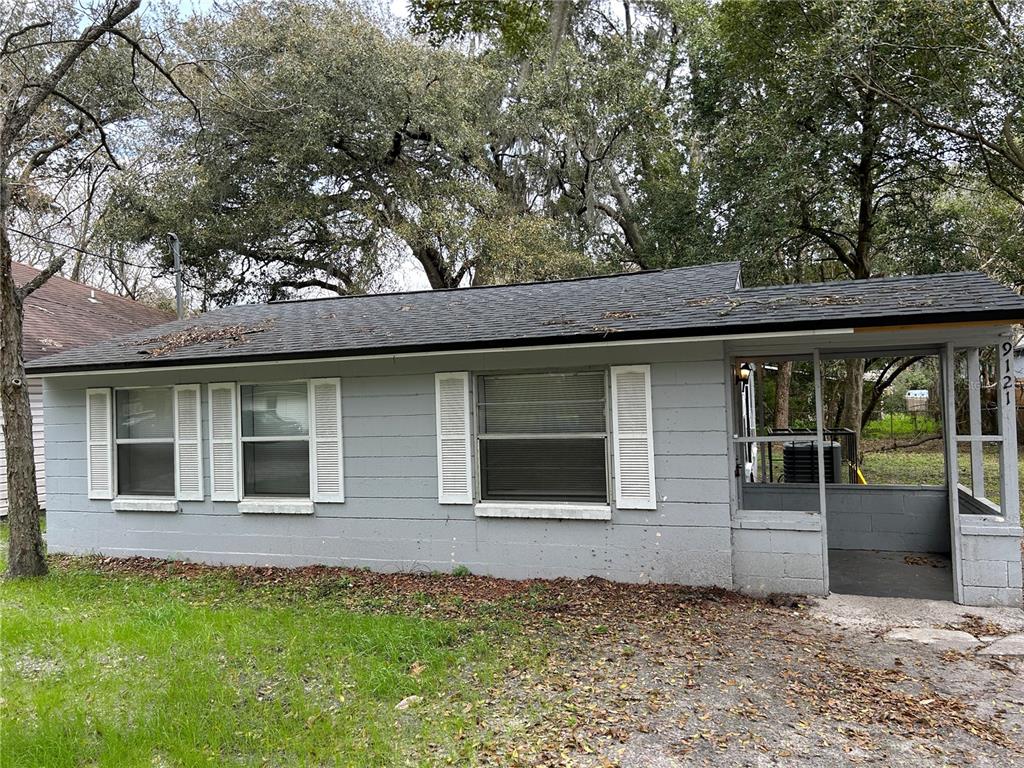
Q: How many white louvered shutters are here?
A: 6